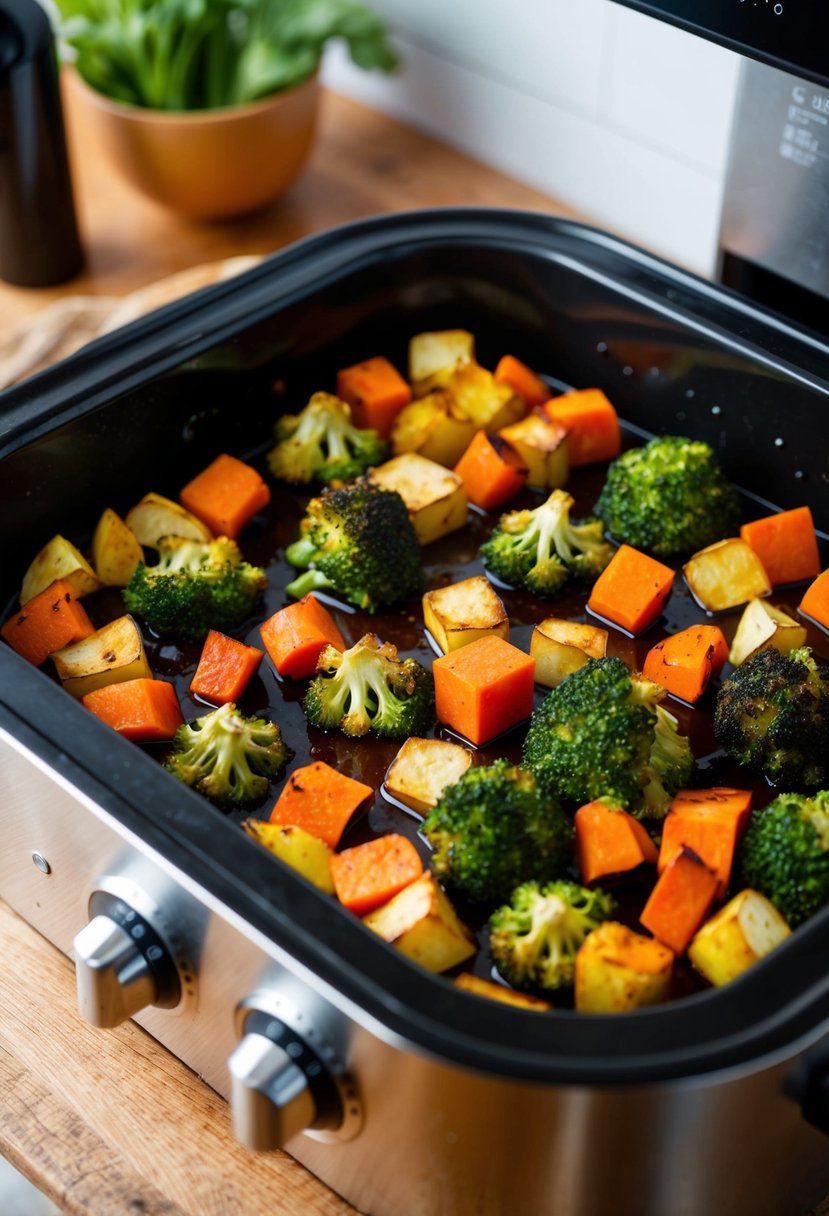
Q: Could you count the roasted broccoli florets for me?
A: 12